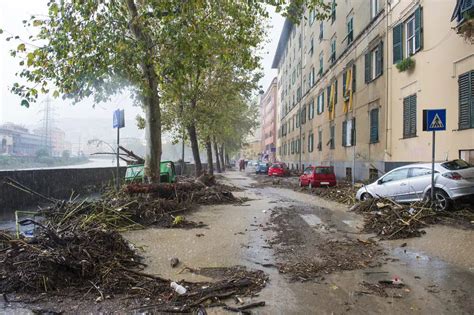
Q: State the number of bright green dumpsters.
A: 1